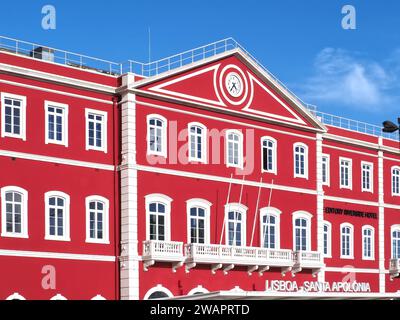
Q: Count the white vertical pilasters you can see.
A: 3